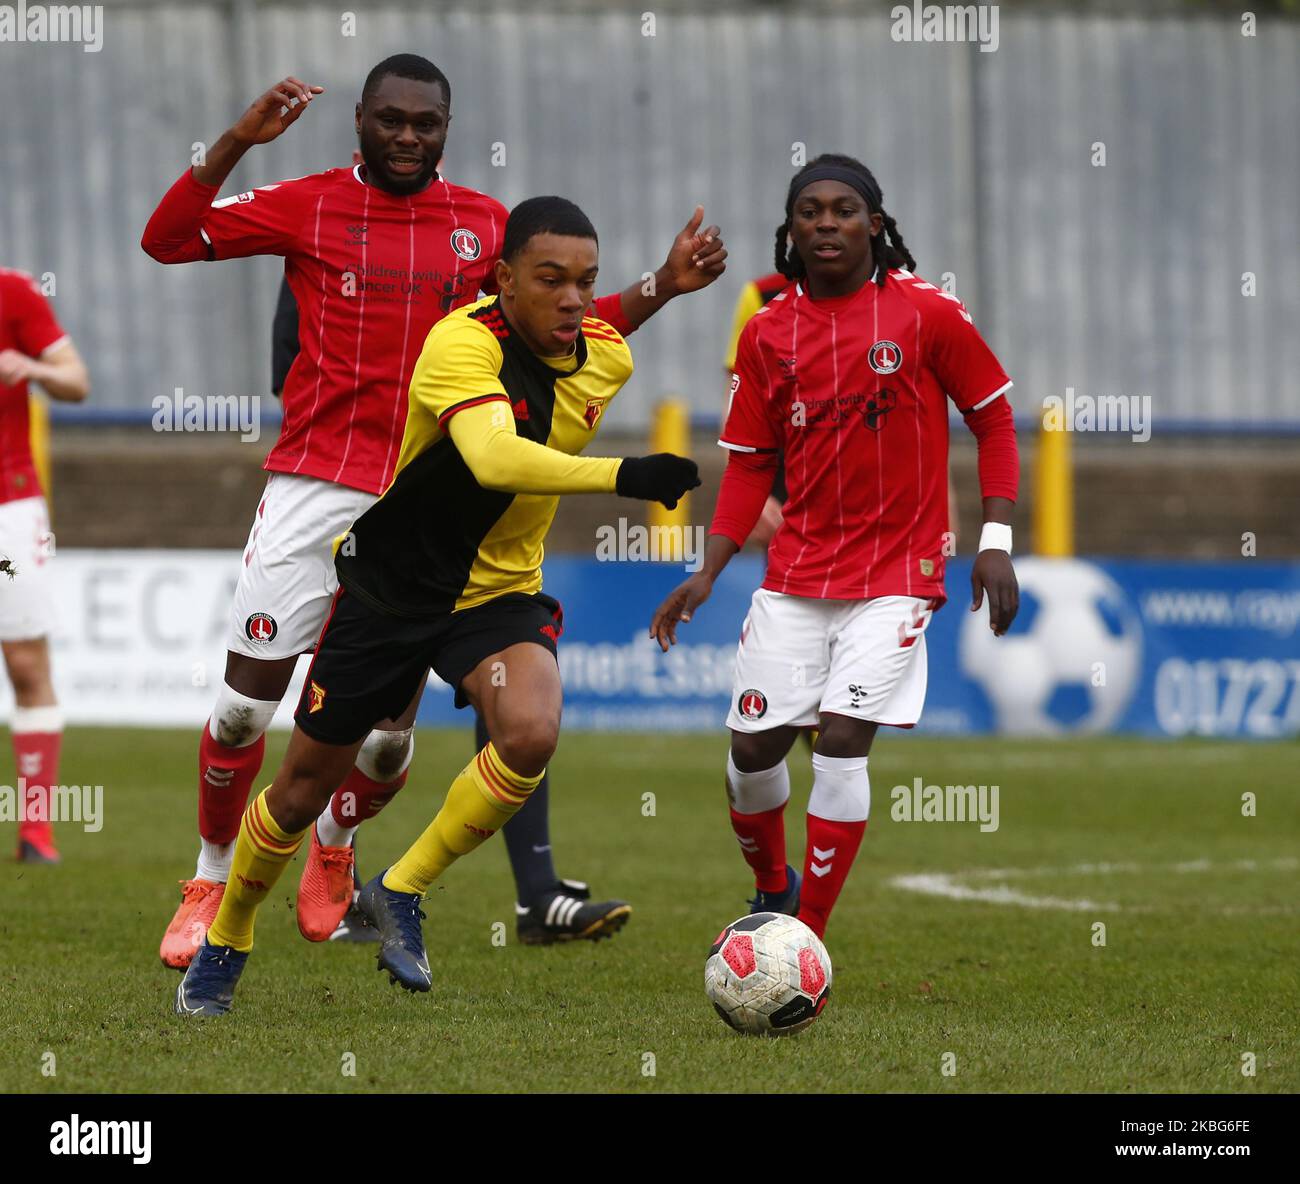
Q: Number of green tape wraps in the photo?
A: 0